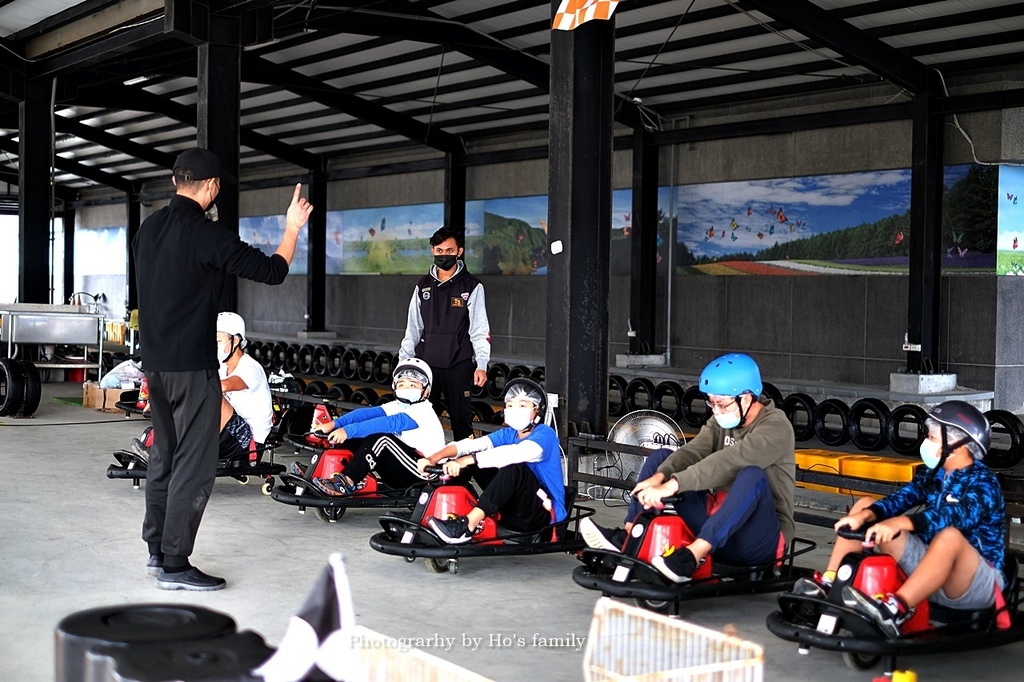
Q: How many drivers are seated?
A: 5